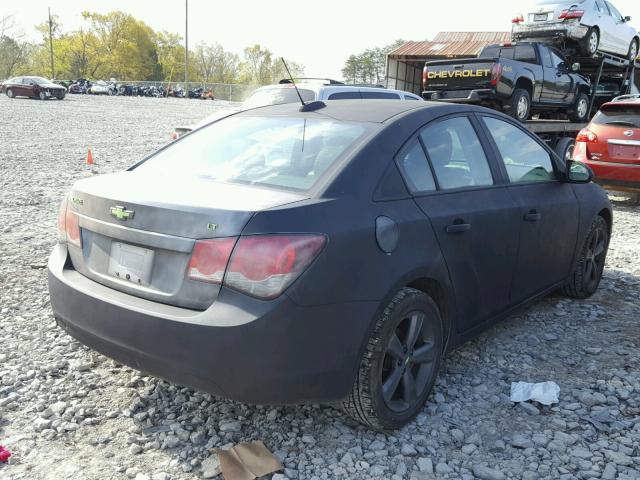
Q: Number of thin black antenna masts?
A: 1